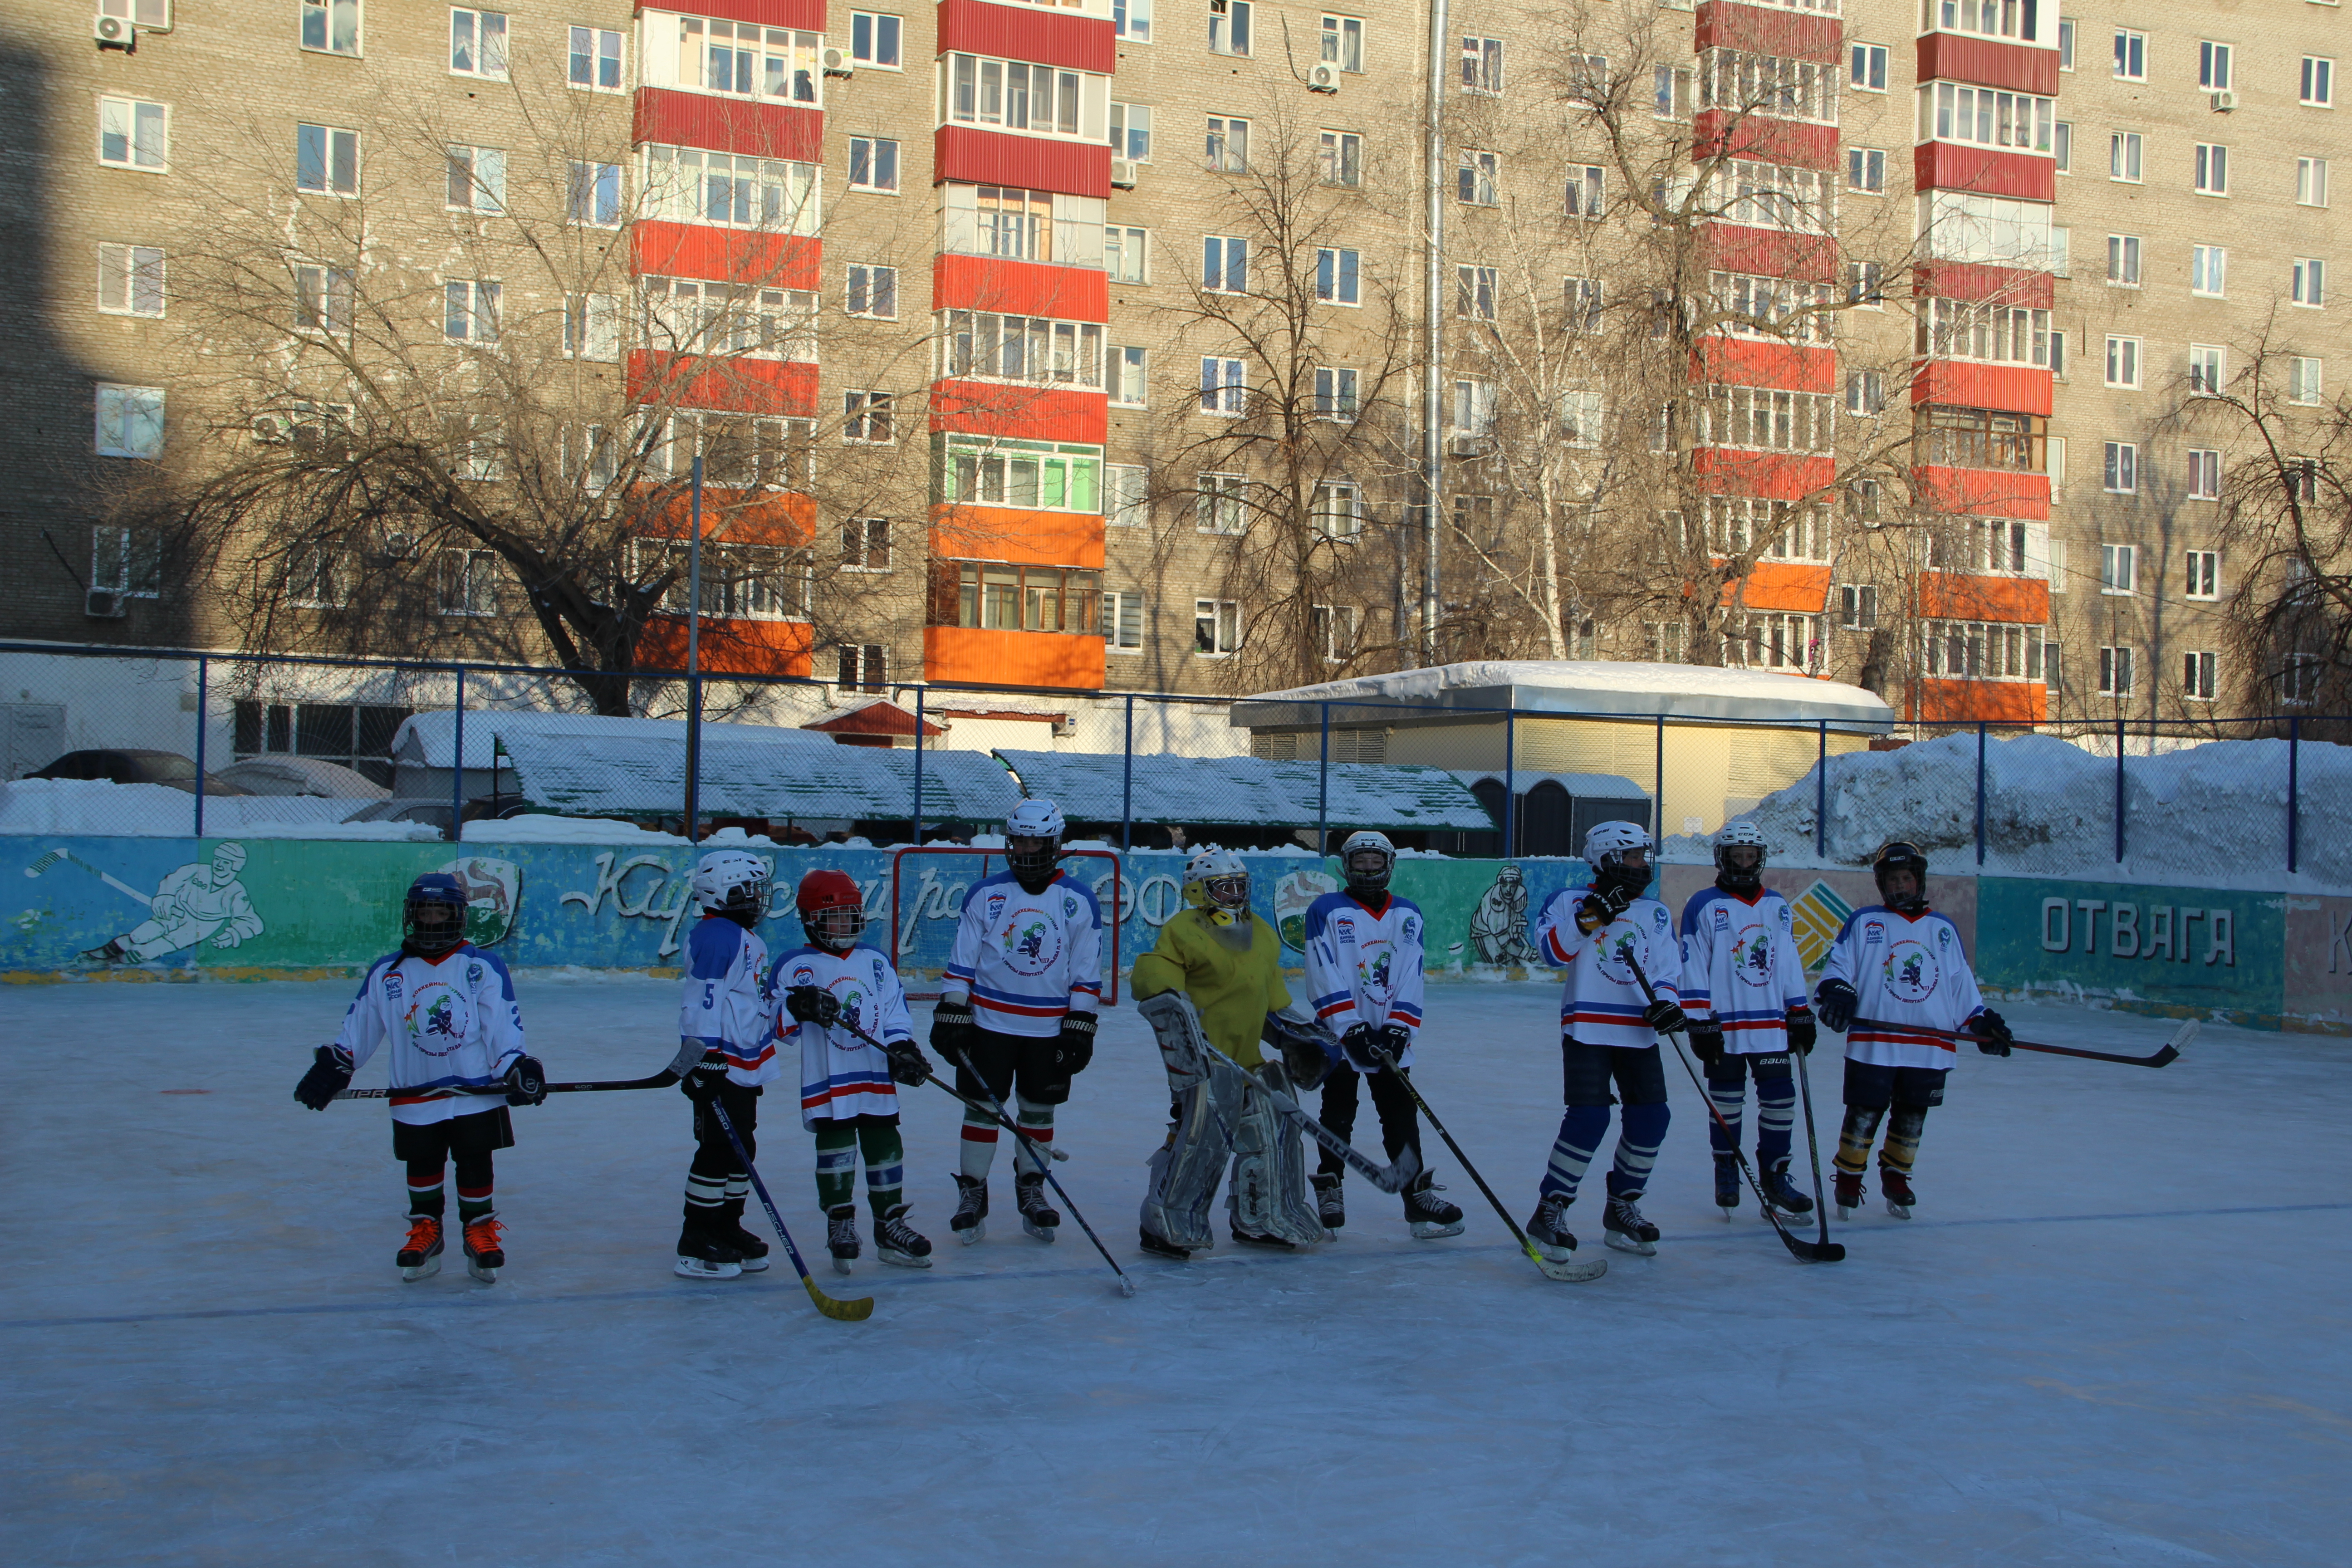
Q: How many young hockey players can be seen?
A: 9